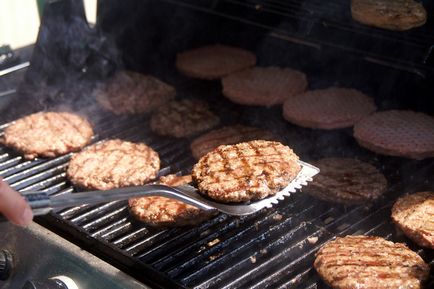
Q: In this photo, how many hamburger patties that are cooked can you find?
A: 11